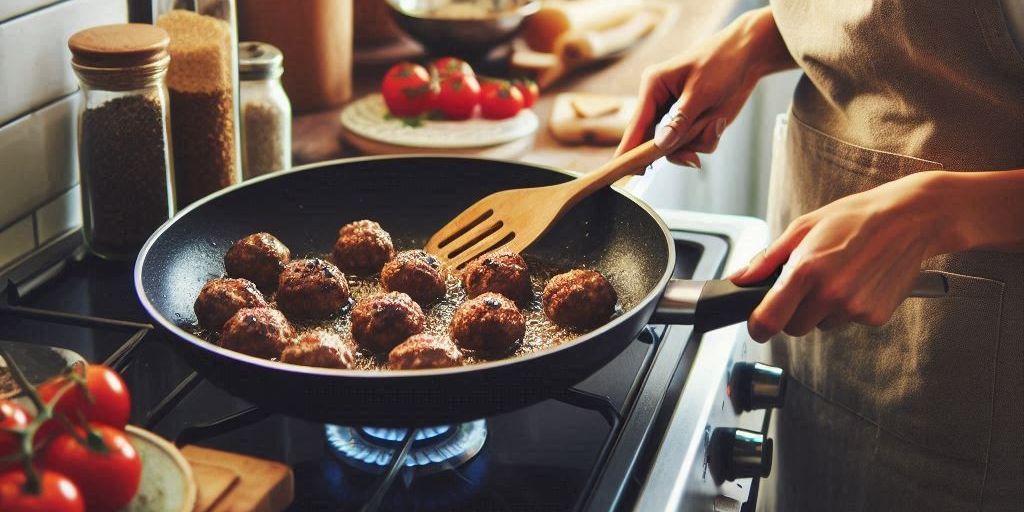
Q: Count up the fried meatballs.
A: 12